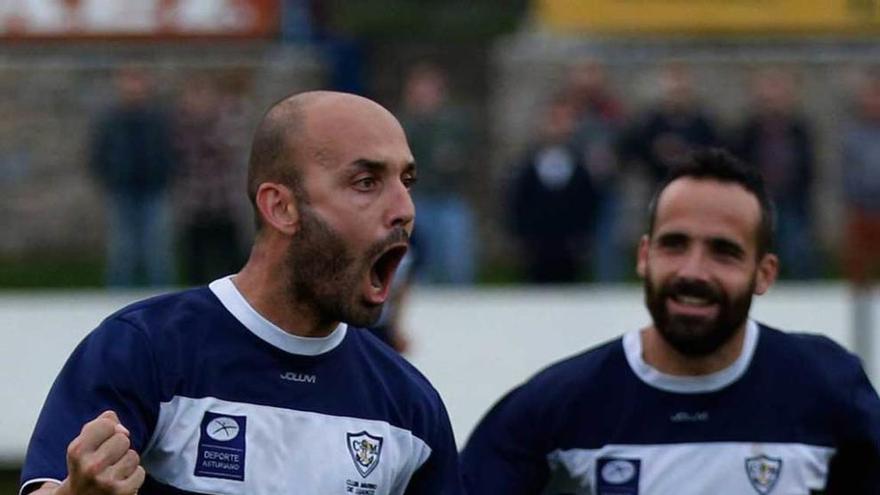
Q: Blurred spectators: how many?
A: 8